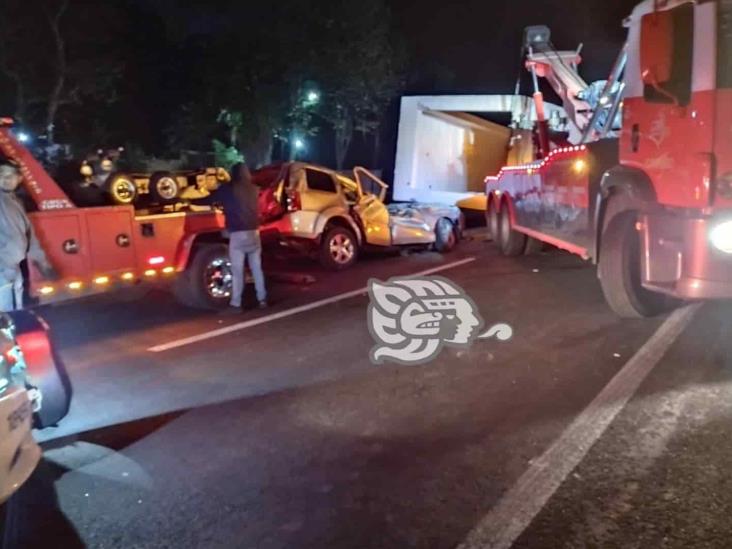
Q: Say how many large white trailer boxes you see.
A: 1